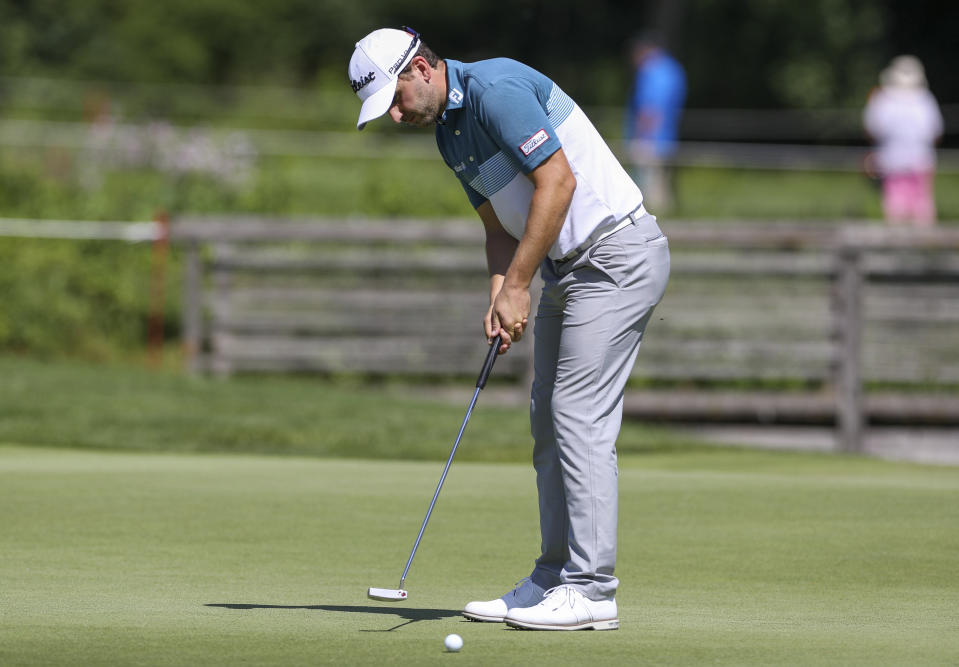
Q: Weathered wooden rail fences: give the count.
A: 1